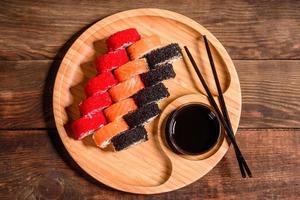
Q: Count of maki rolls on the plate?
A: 15